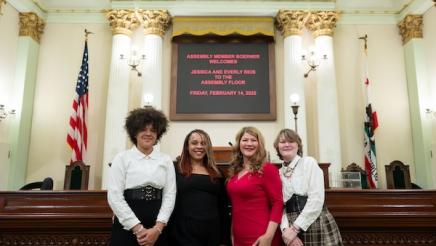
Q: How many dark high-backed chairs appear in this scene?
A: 3